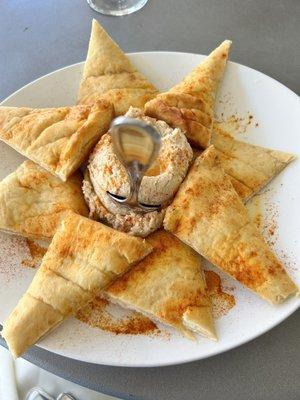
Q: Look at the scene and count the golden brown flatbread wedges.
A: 8